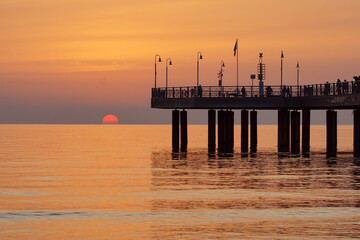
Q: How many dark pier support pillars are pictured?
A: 11